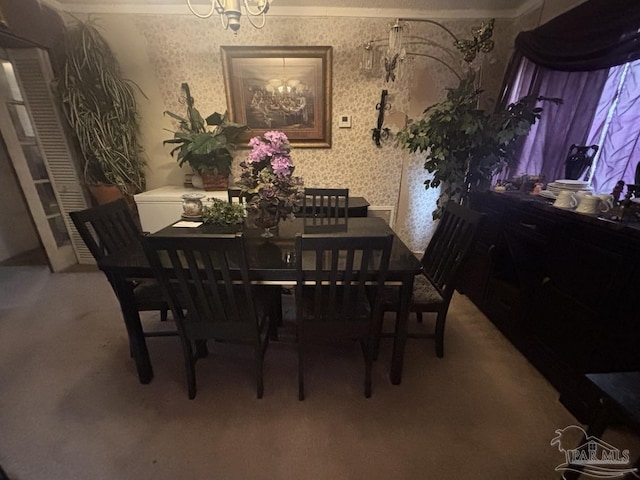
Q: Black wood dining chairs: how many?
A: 6